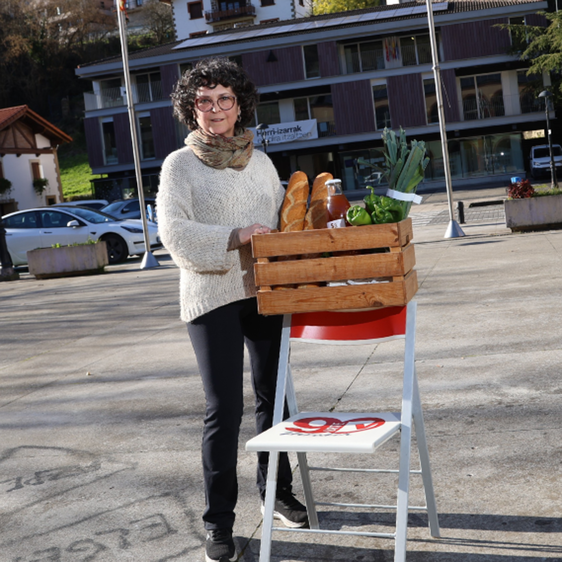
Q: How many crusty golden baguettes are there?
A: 2